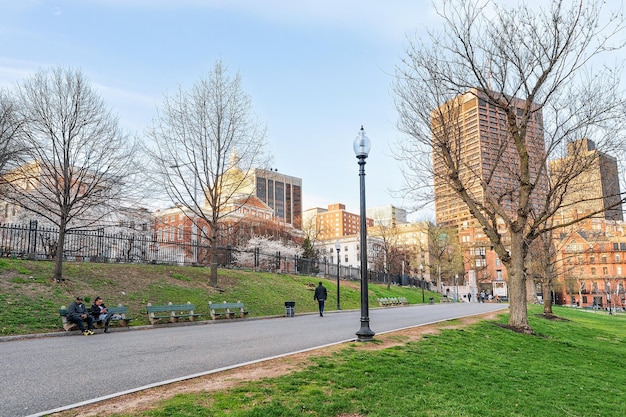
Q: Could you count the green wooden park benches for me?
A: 6